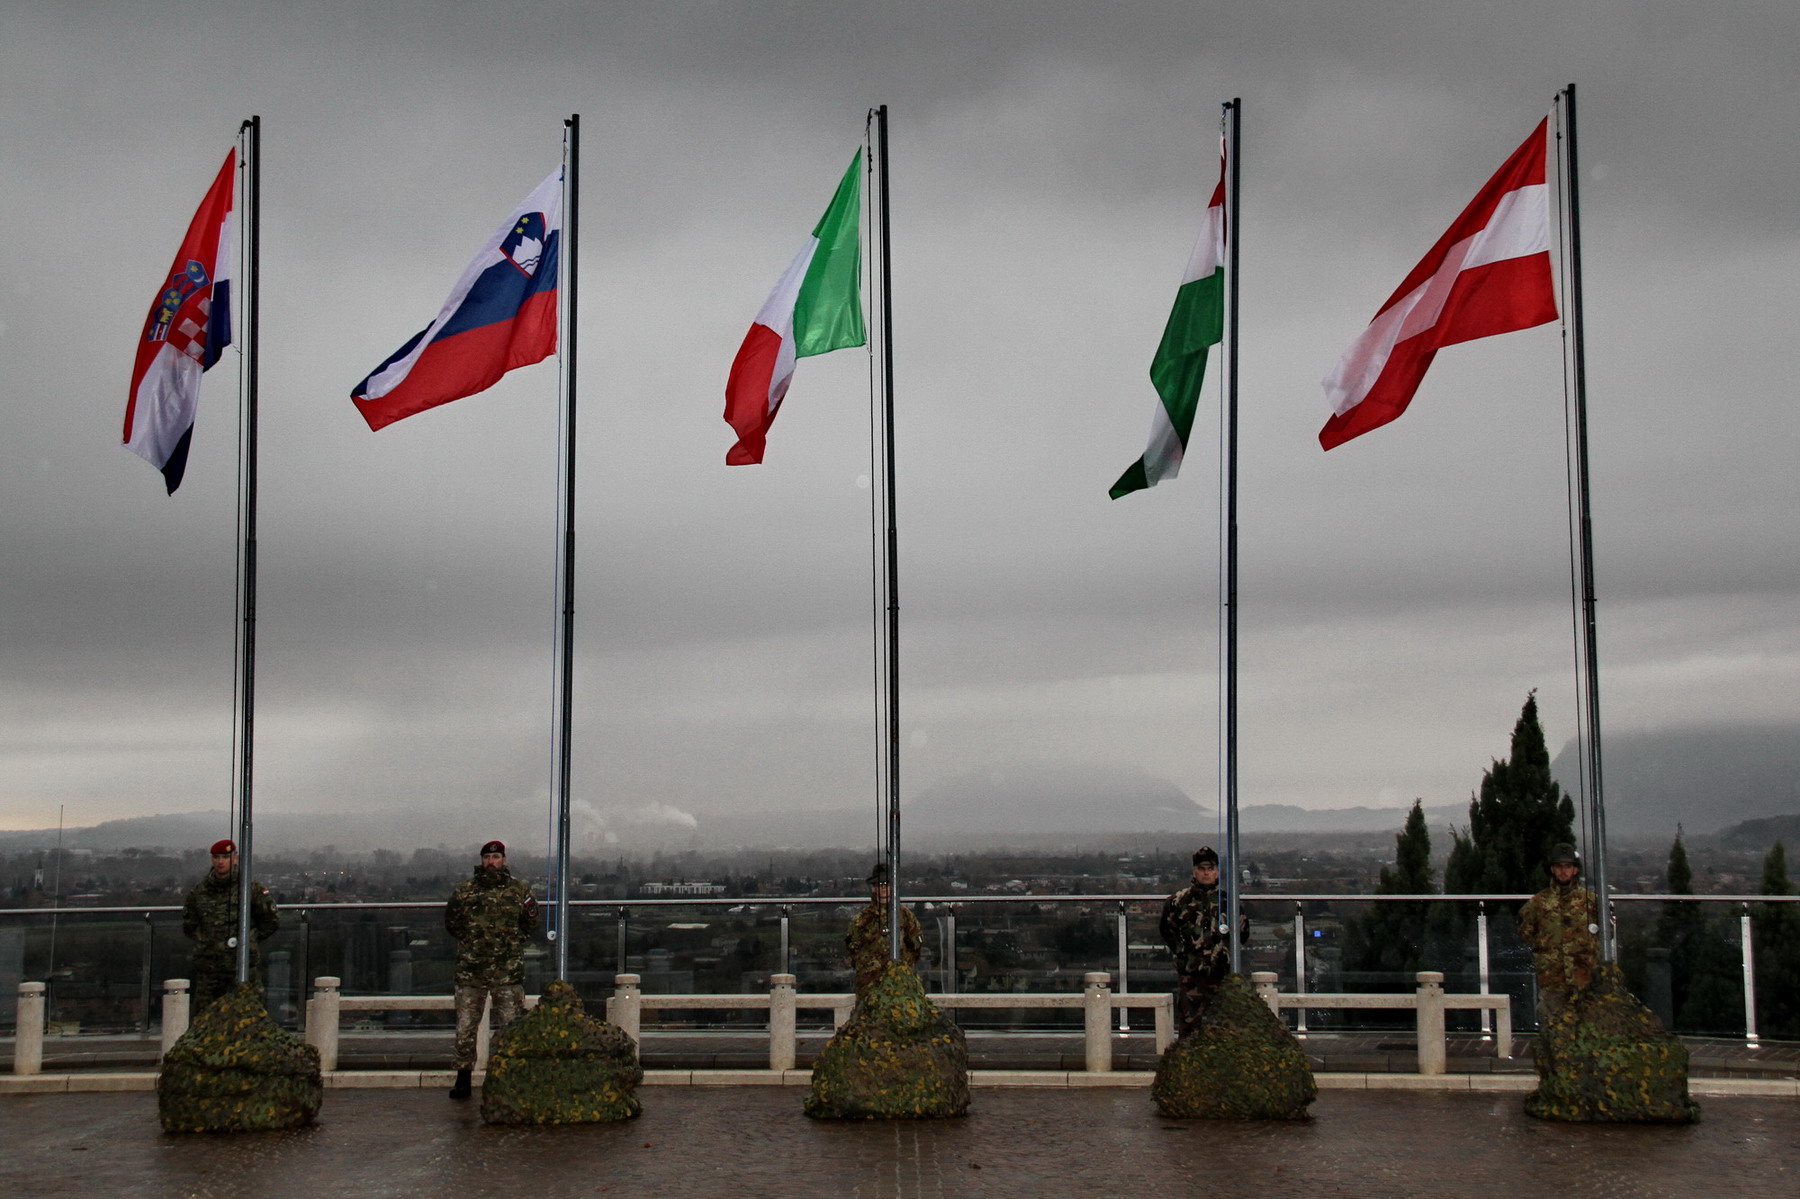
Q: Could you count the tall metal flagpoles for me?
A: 5